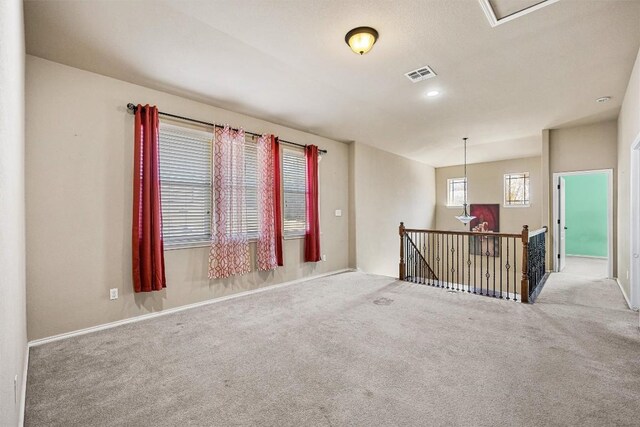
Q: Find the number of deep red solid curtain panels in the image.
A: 3